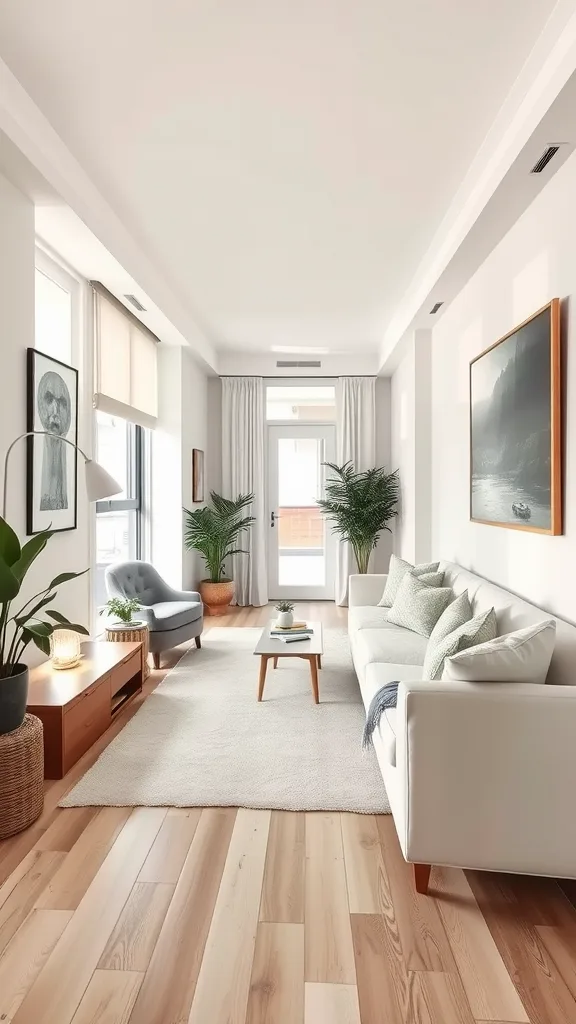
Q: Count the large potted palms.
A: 2